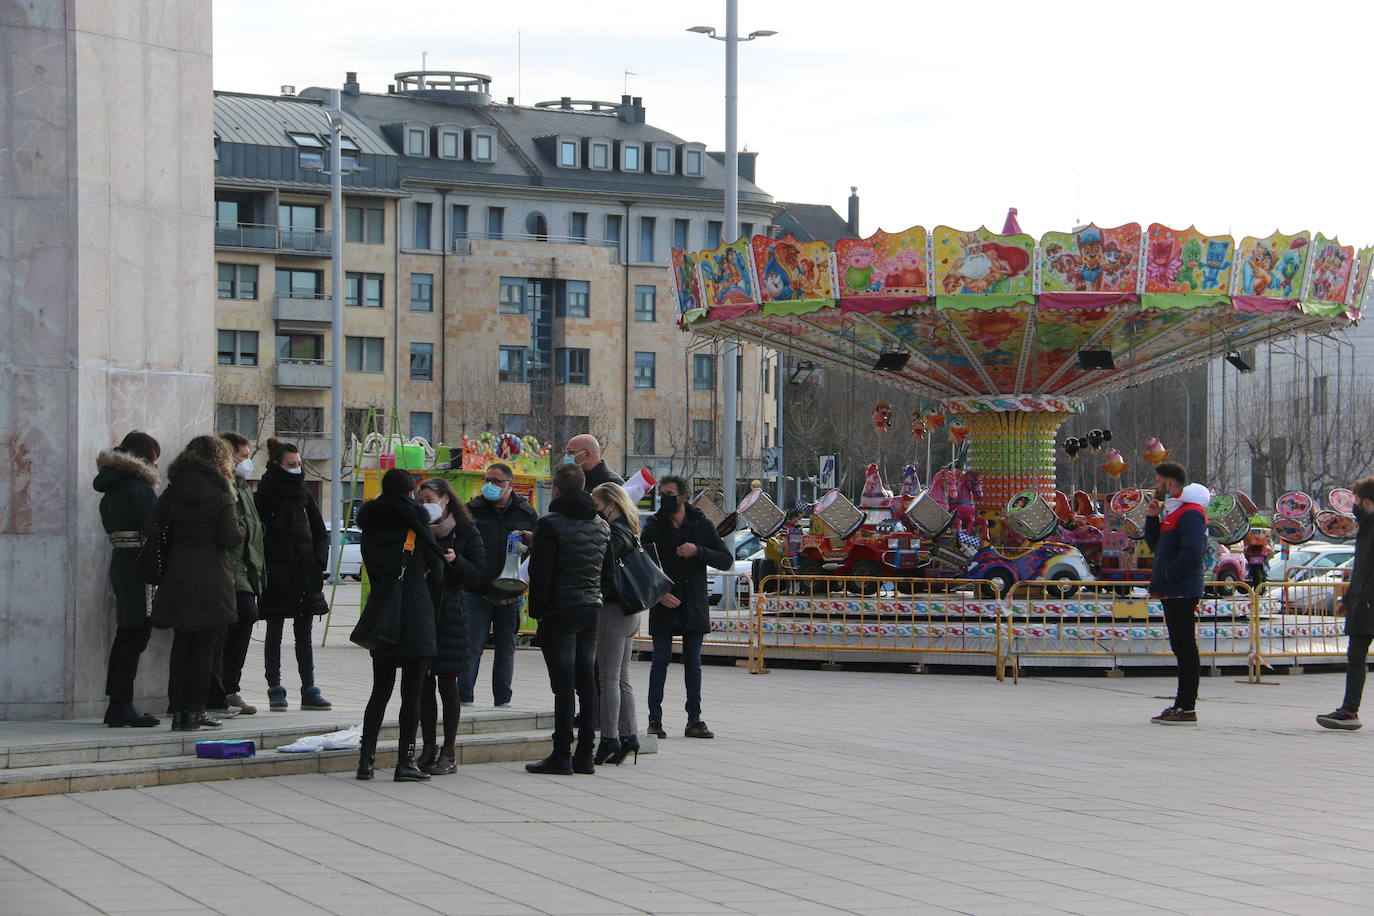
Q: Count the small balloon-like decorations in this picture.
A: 8